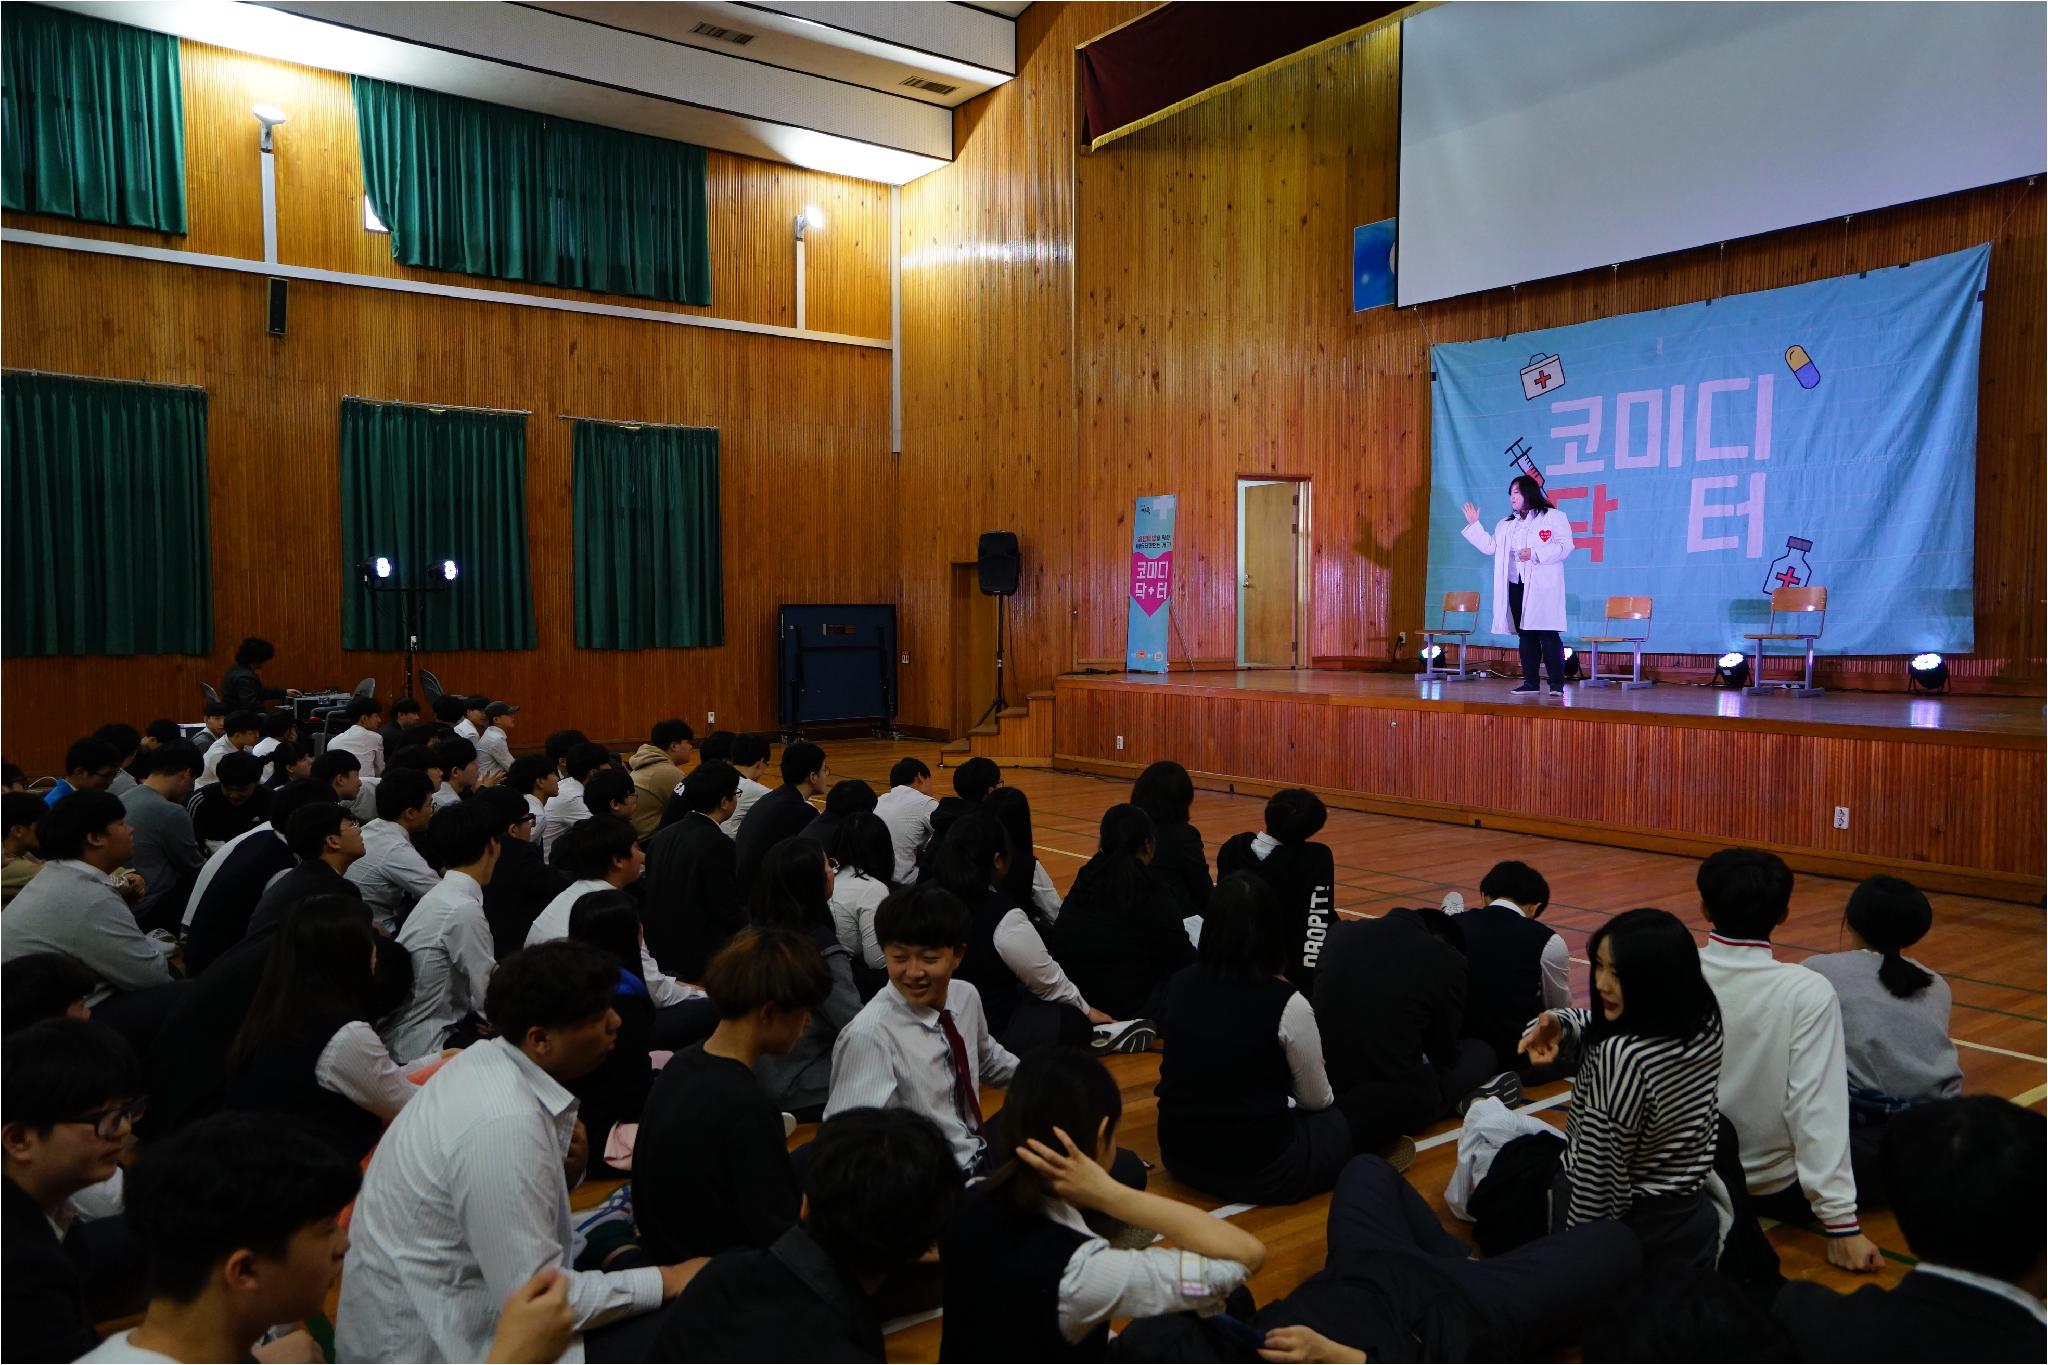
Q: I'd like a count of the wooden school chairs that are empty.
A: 3